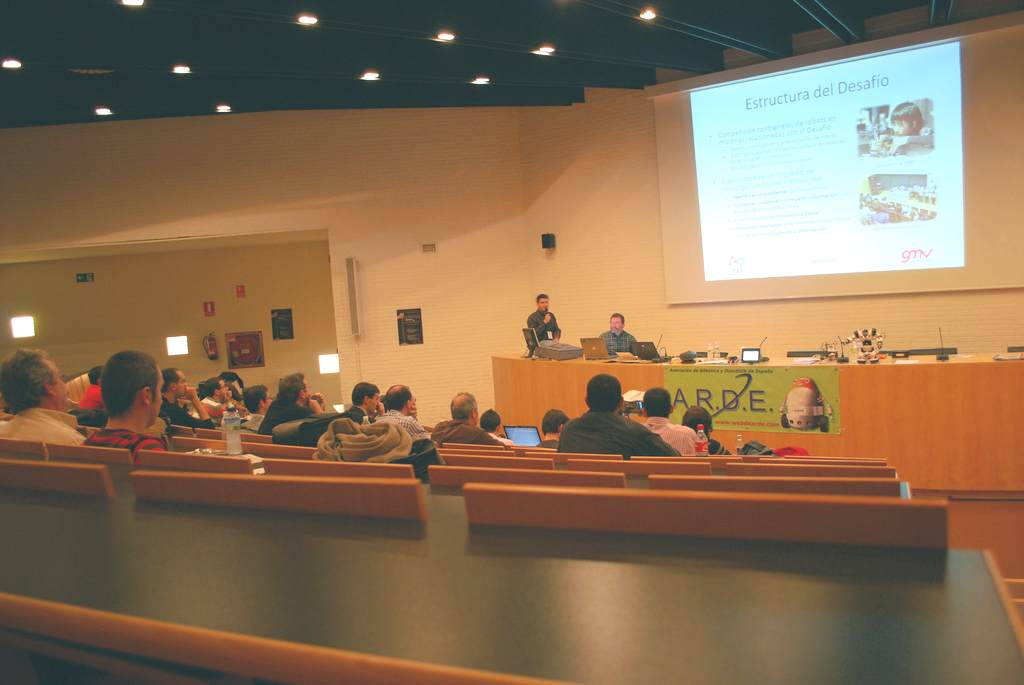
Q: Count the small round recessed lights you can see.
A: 11